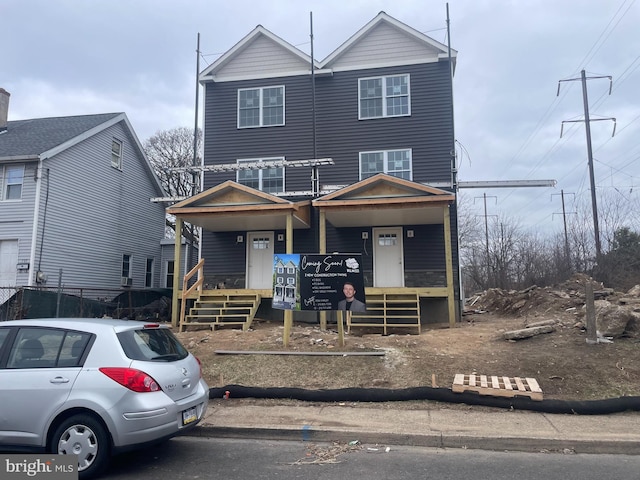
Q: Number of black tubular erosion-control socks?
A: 1